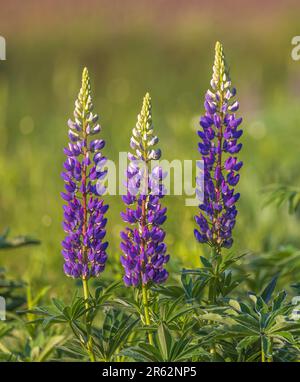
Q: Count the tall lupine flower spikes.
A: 3